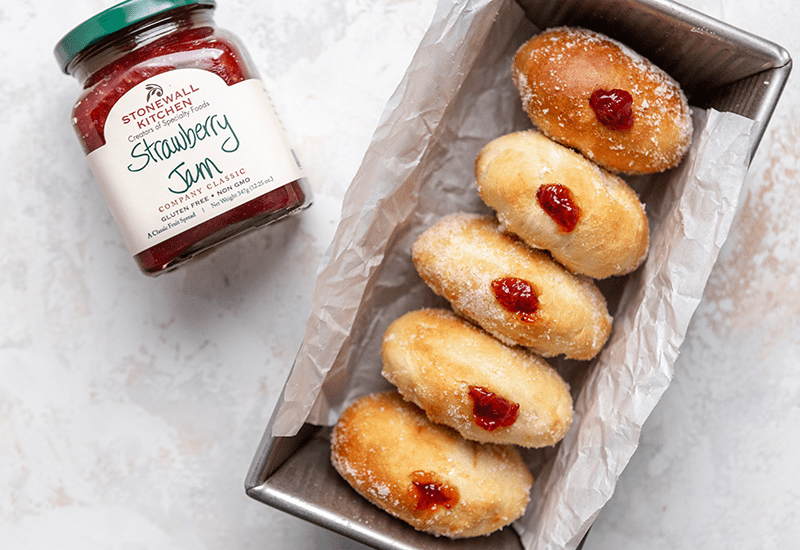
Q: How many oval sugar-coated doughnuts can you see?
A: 5